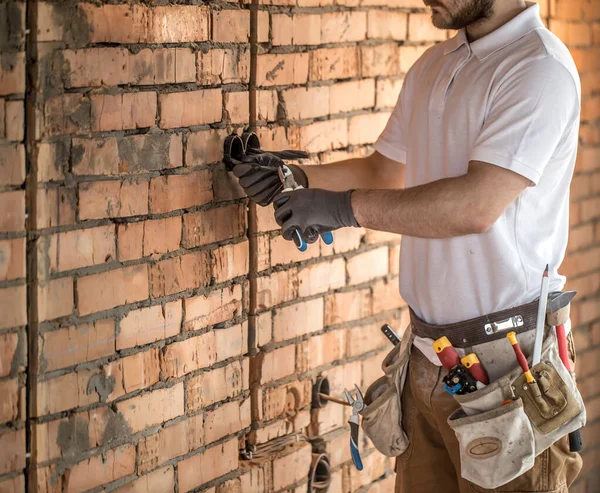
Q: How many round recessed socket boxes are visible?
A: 4